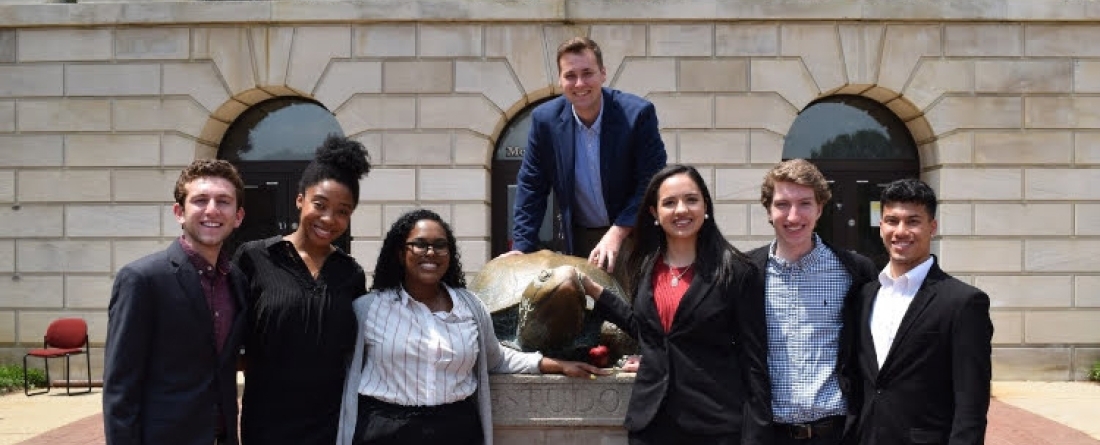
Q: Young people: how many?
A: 7